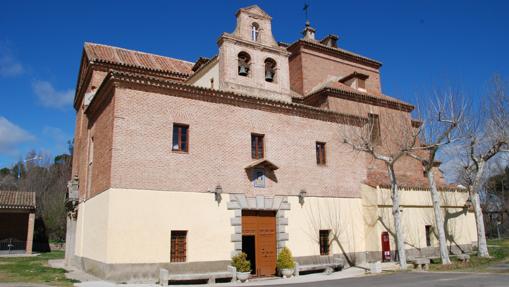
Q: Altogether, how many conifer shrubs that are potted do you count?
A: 2